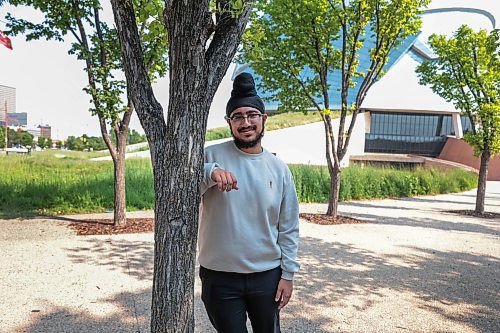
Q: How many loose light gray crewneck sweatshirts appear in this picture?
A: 1